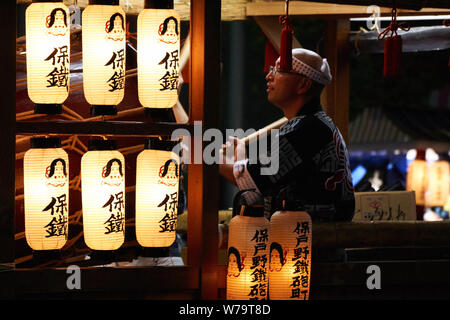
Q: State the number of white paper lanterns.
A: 8